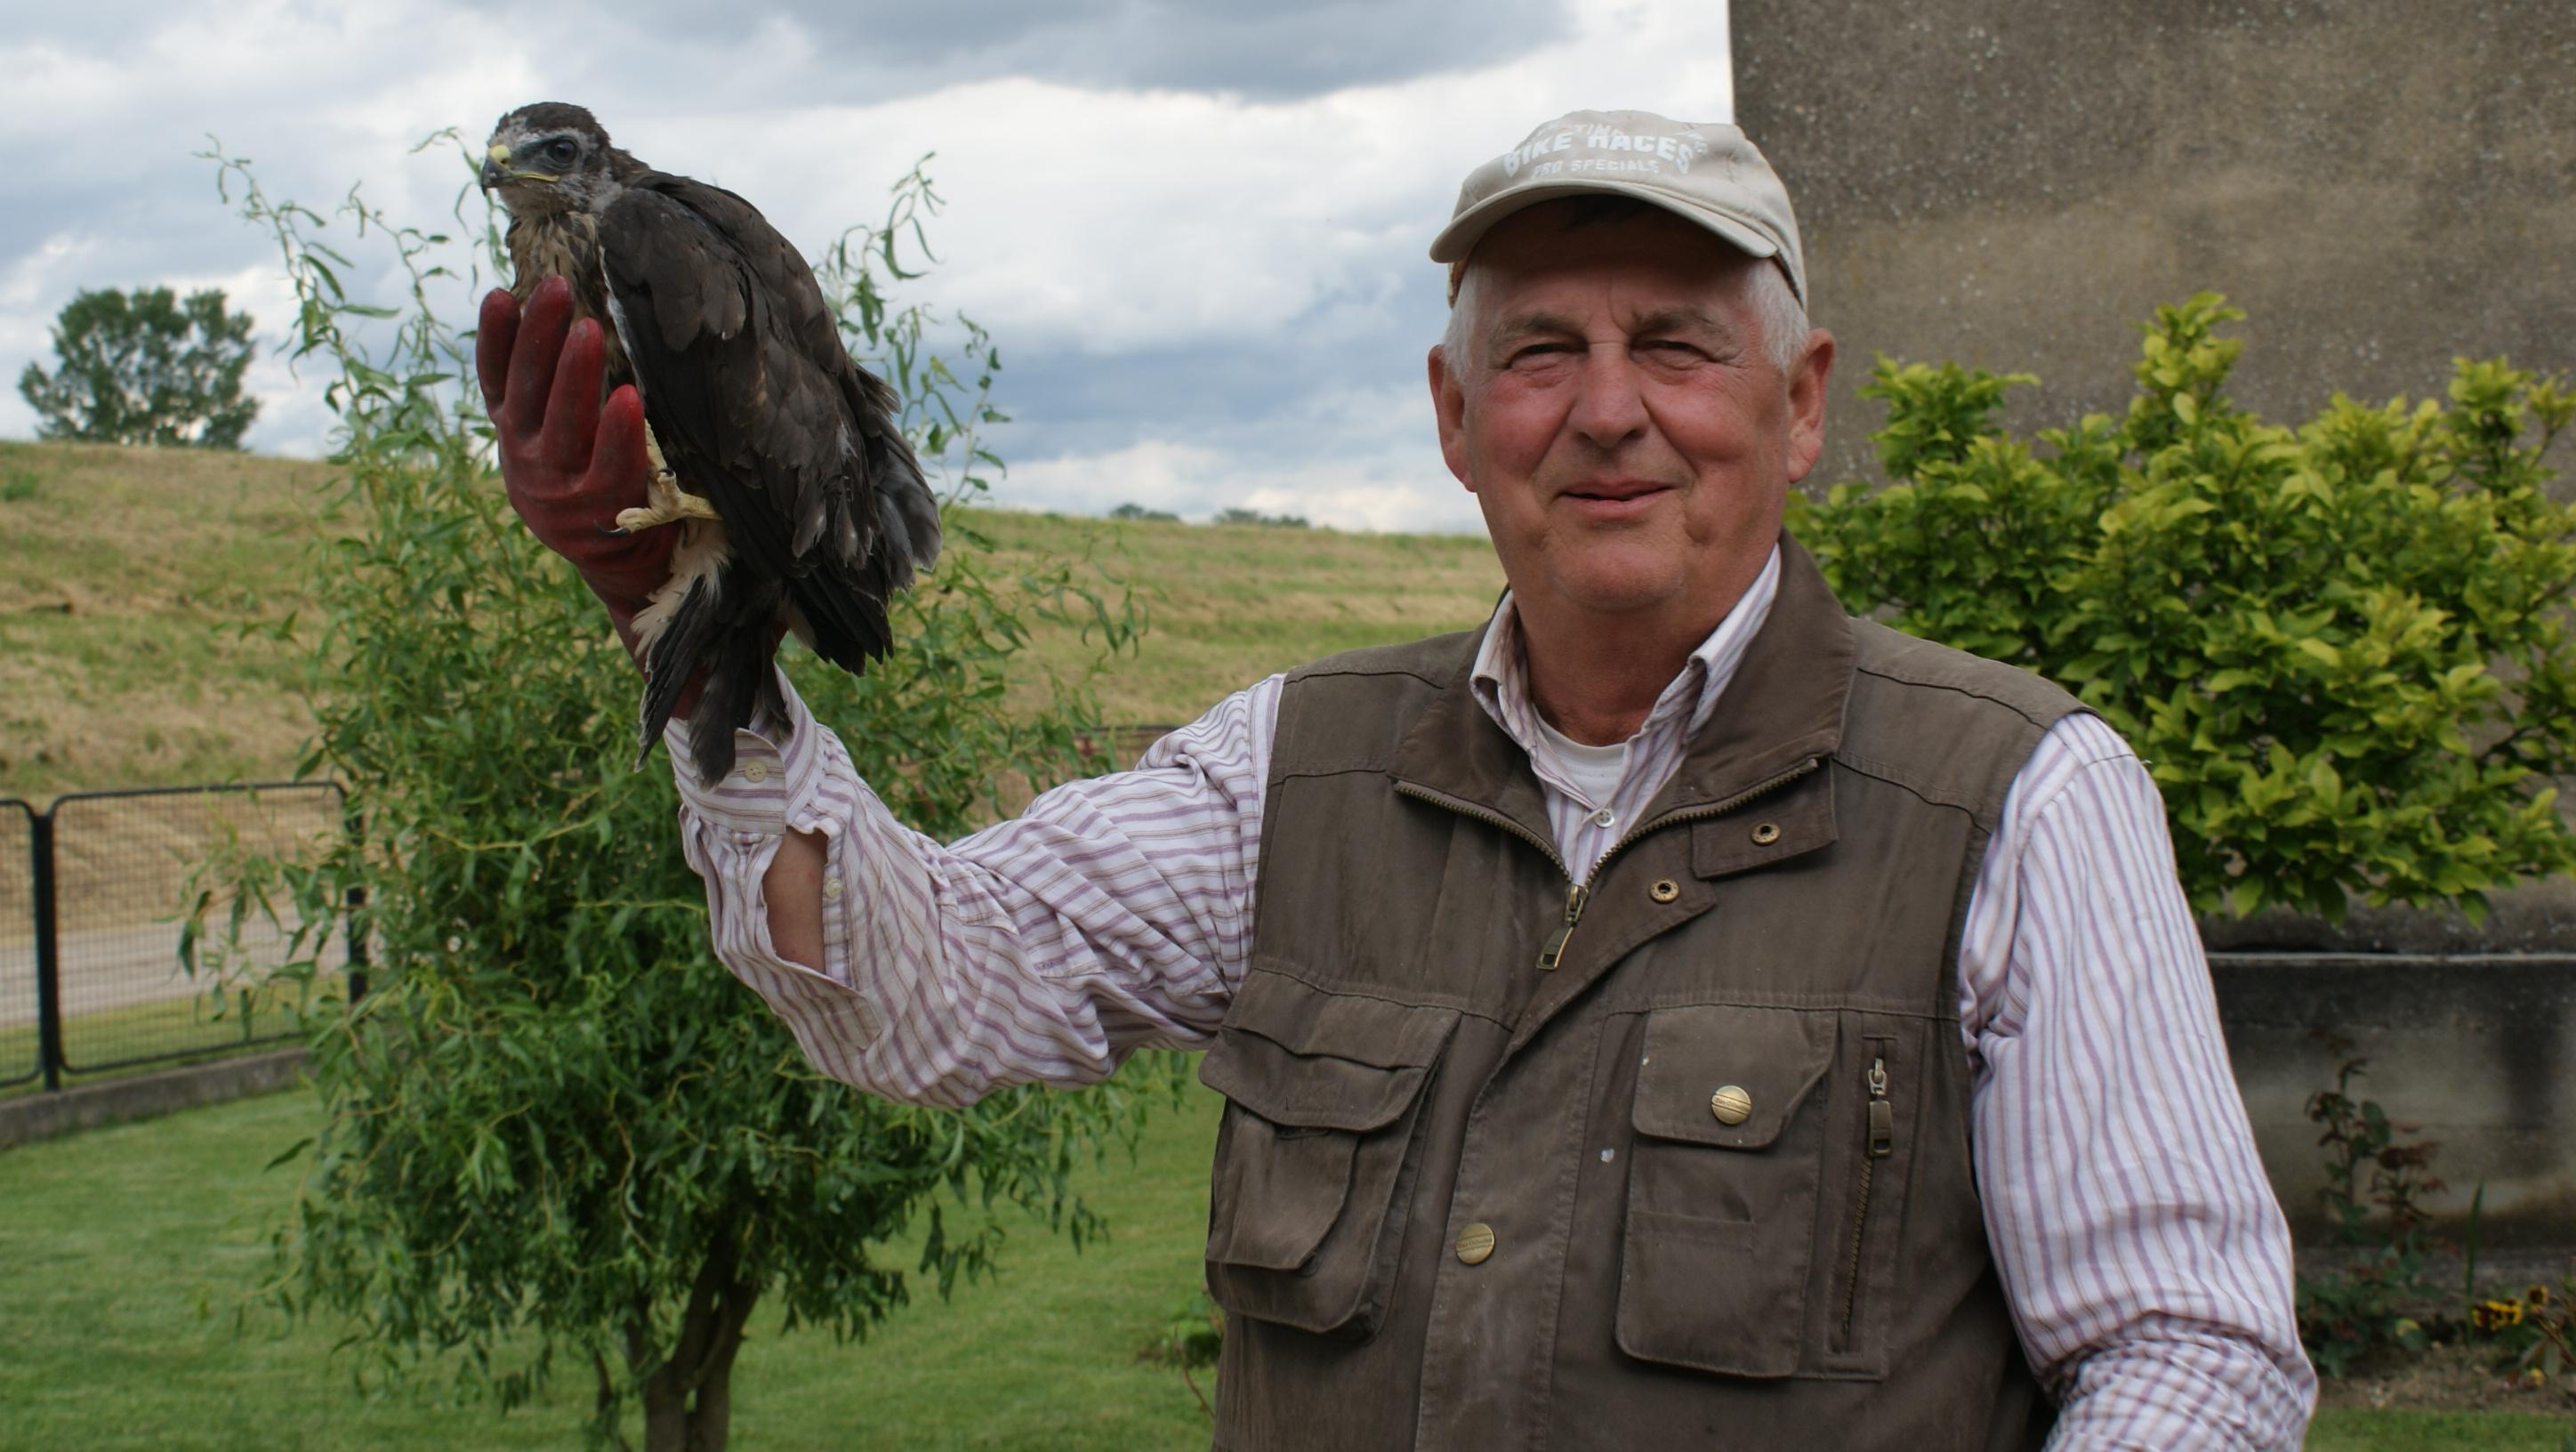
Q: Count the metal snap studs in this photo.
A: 4